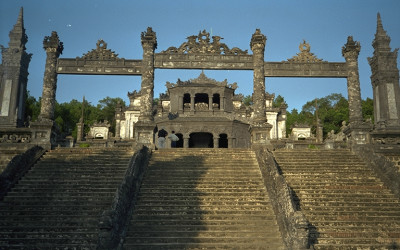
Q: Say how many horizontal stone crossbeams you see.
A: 3